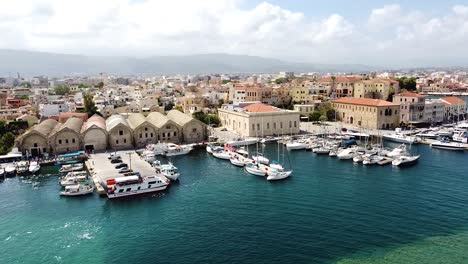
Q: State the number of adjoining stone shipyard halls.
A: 7